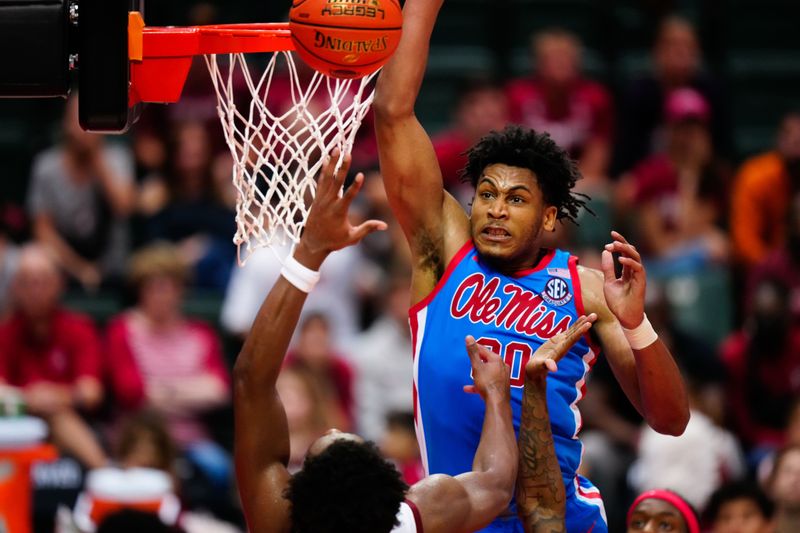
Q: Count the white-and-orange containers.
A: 2